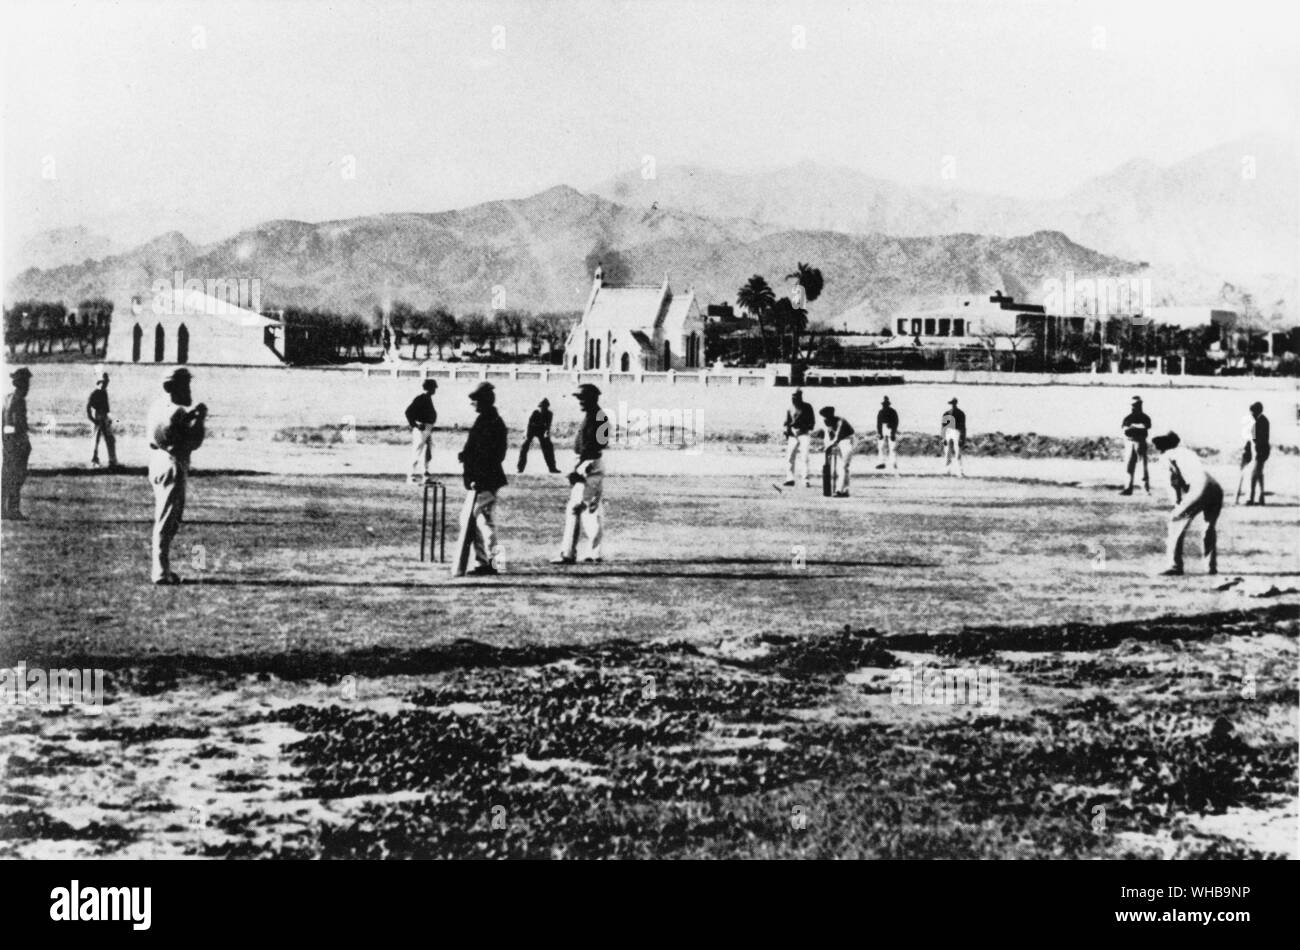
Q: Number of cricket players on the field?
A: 14